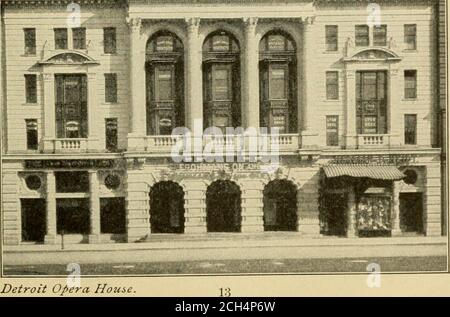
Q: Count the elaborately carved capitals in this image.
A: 4